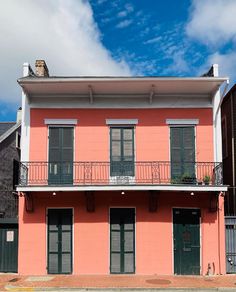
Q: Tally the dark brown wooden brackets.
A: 4